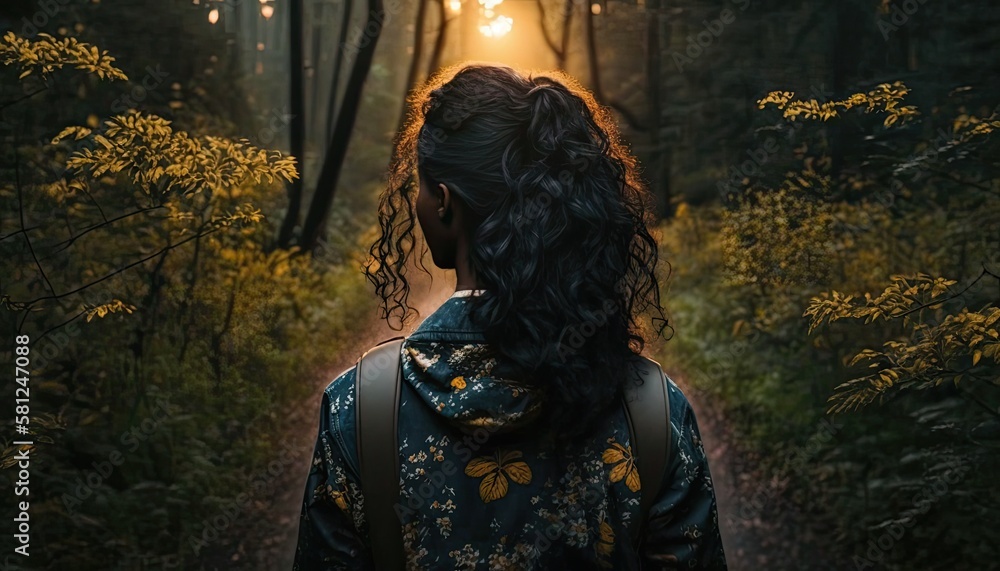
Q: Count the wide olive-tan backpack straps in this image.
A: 2